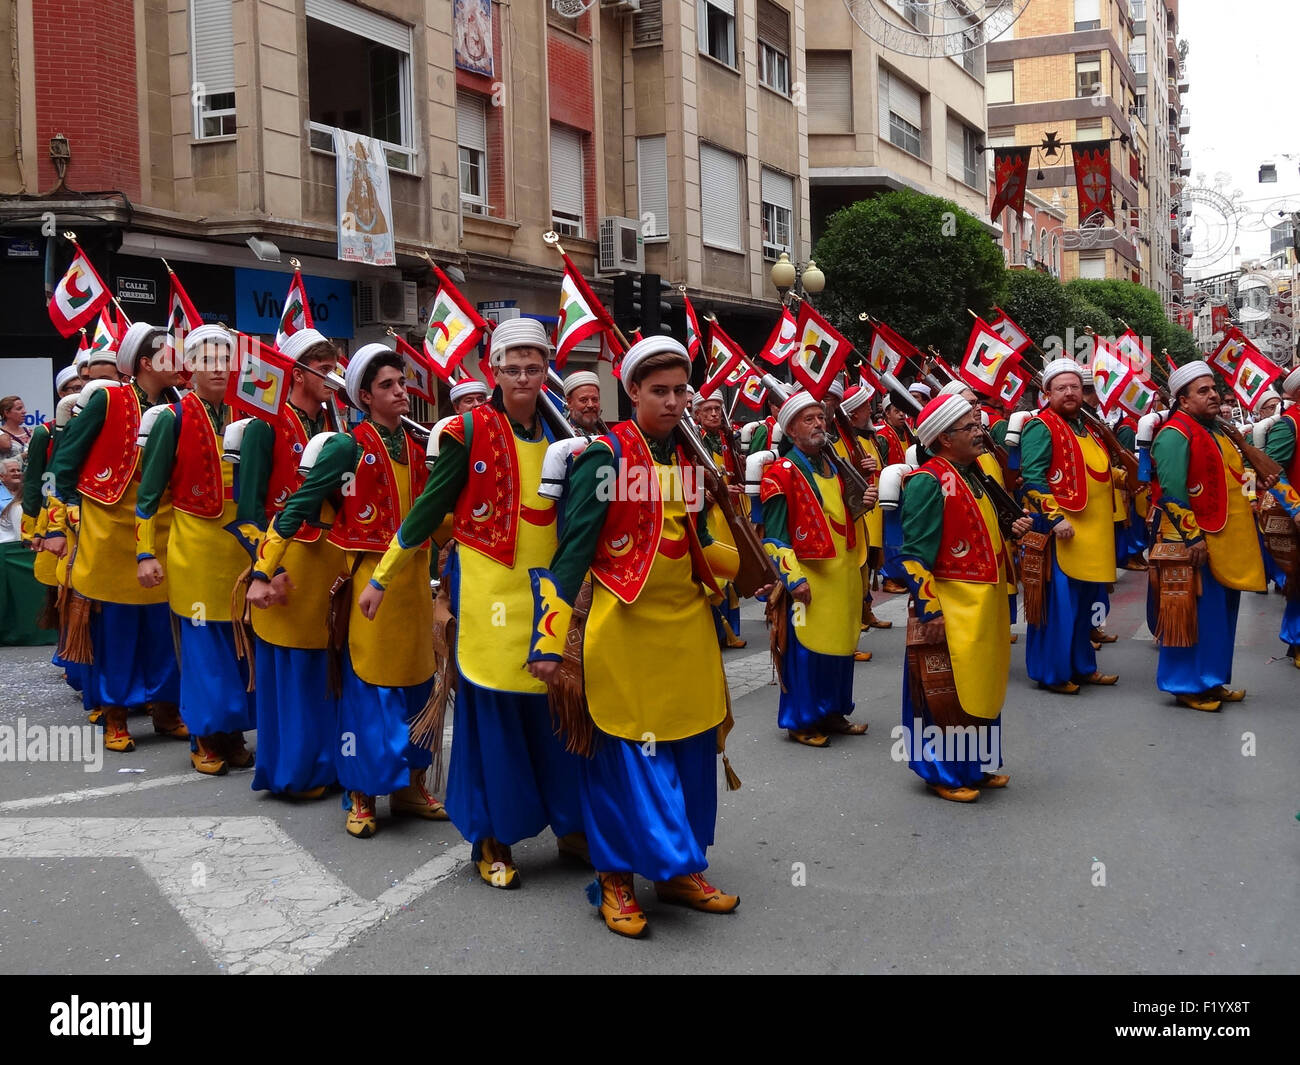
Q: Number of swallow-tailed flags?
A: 2